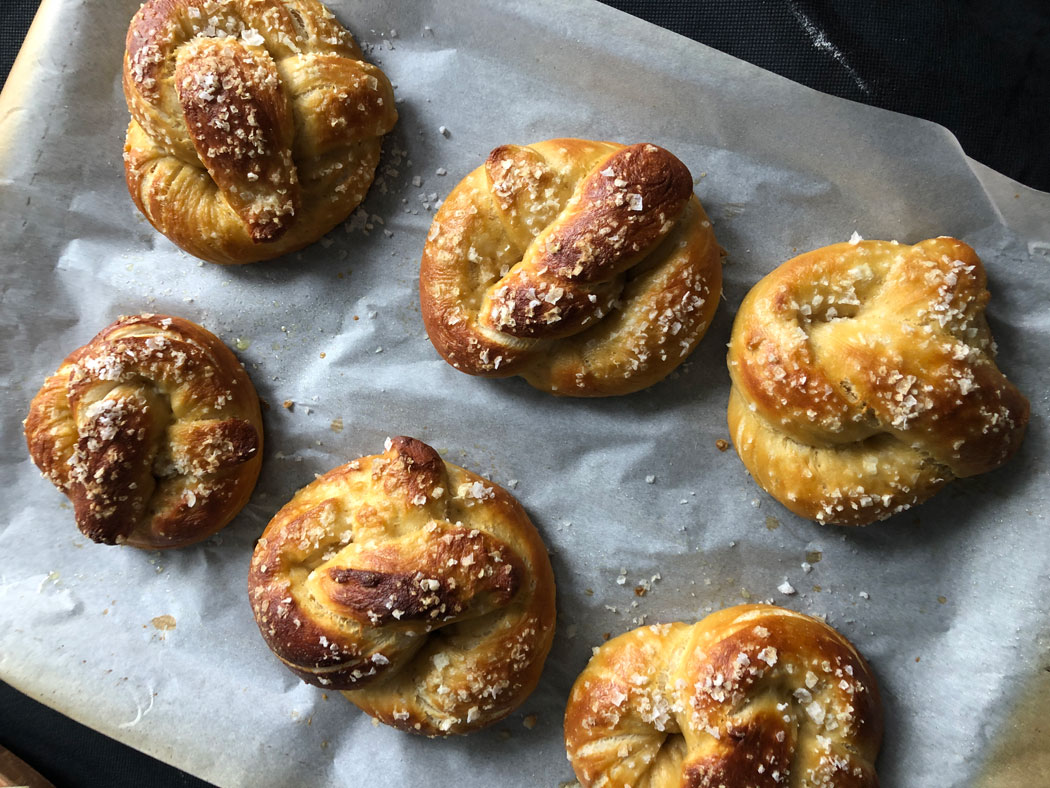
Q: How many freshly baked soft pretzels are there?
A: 6